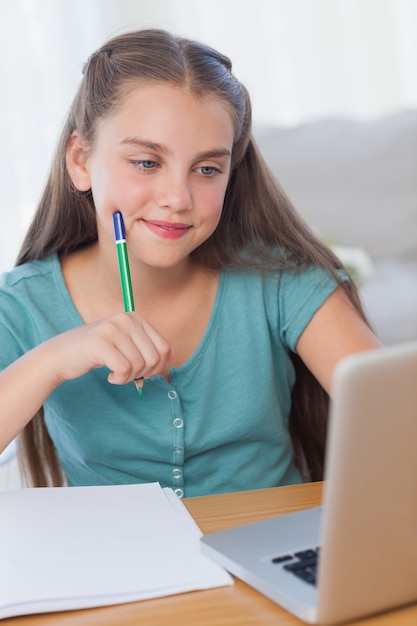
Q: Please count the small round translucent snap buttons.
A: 5